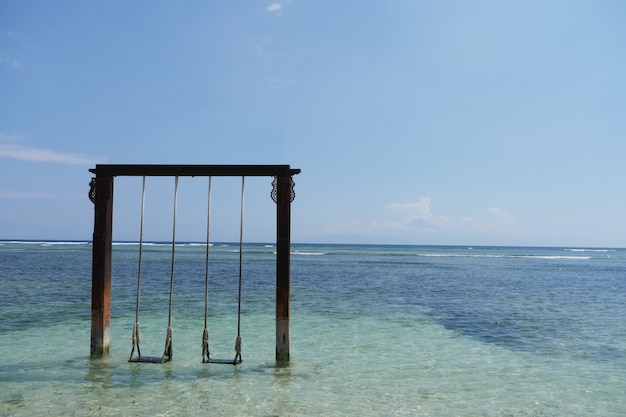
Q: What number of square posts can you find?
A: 2